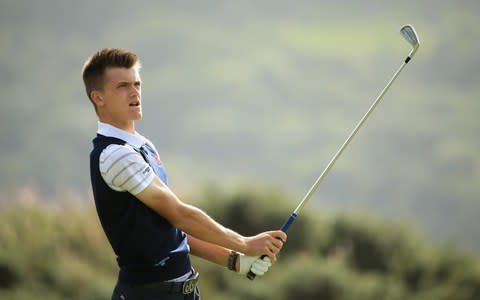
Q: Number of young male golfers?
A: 1